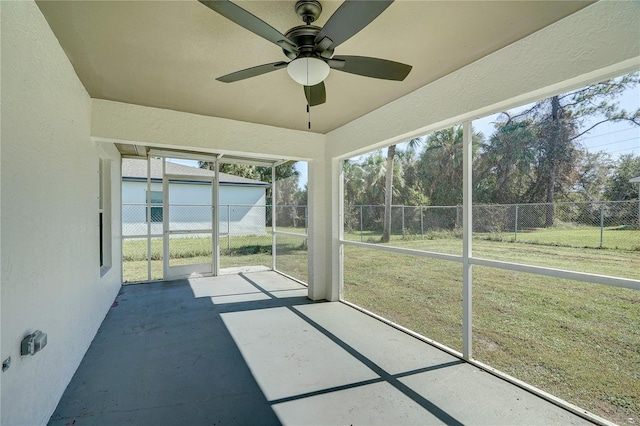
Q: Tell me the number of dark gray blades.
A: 5